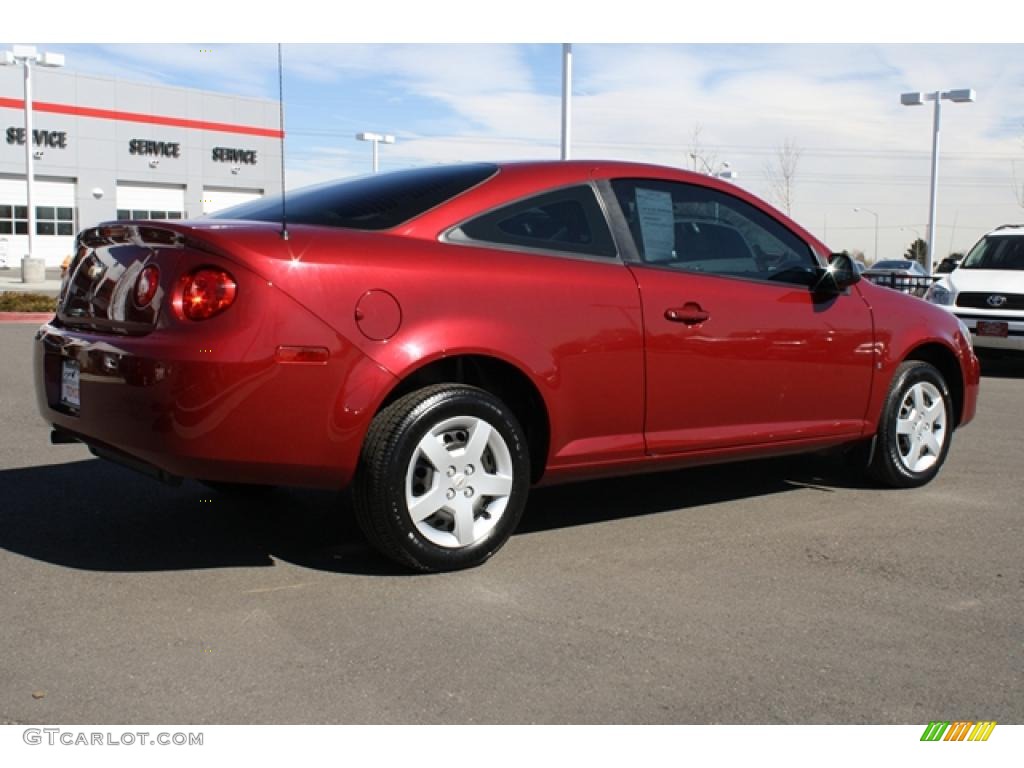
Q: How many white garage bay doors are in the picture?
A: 3